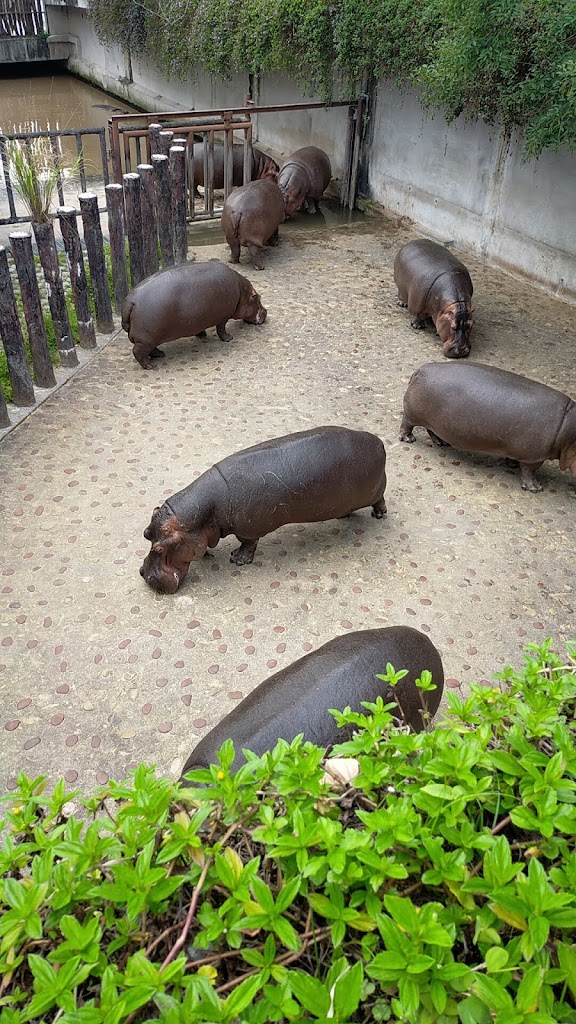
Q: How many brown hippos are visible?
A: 8